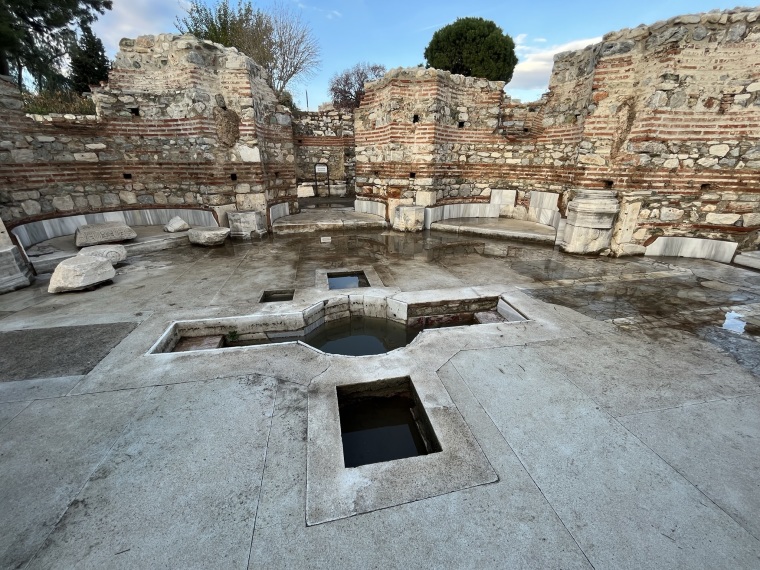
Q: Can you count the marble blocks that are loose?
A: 5